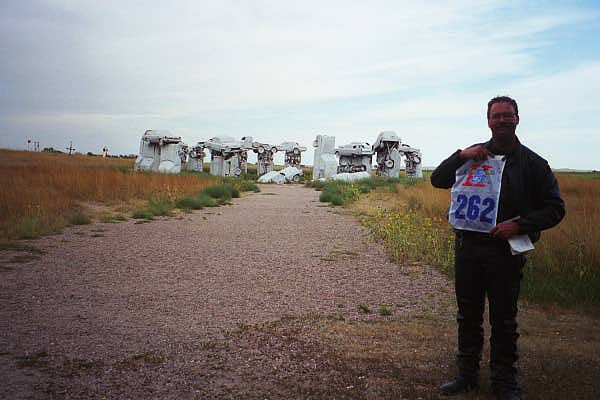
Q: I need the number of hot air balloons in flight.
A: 0